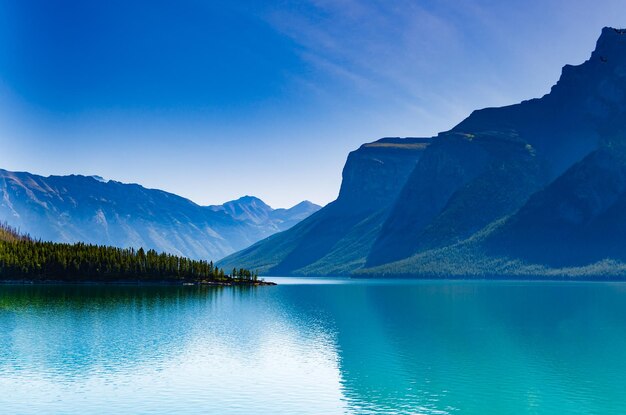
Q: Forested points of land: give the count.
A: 1